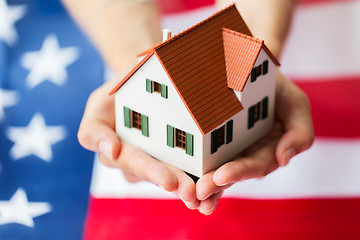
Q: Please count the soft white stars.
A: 5